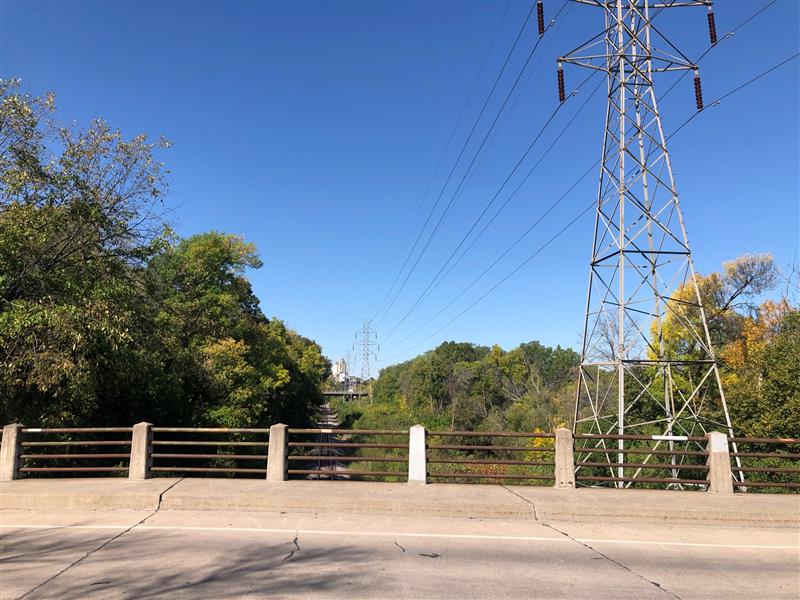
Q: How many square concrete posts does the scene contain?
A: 6